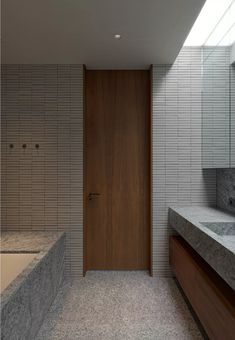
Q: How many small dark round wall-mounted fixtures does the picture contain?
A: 3